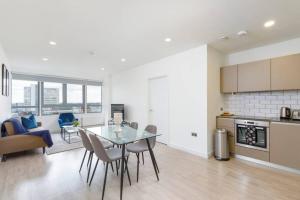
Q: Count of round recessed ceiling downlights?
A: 6